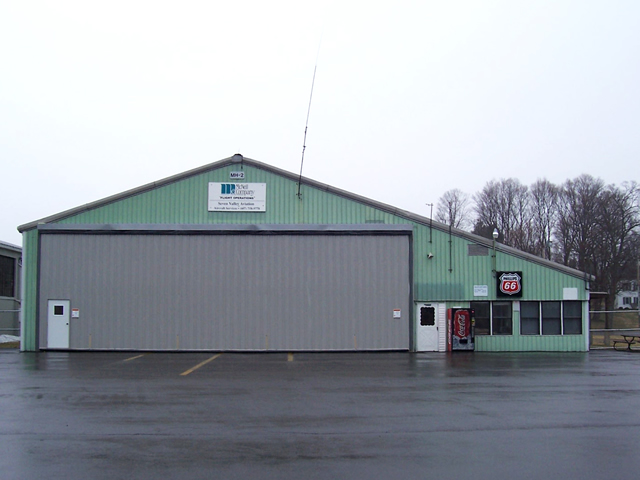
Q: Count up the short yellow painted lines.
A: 3